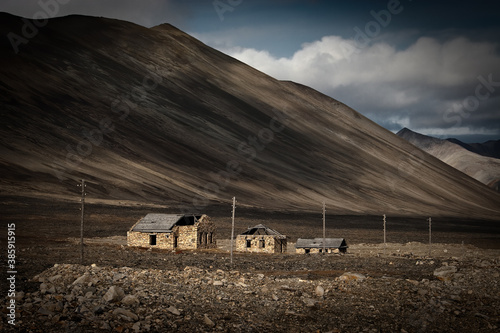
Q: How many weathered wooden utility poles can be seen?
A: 5